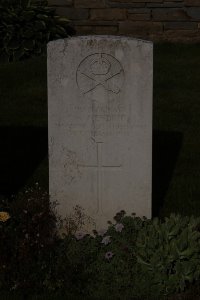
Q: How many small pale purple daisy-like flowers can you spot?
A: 5